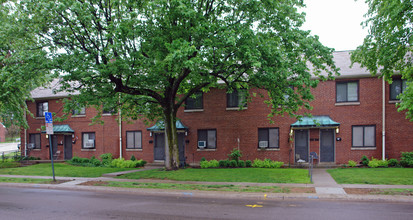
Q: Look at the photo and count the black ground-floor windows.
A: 6